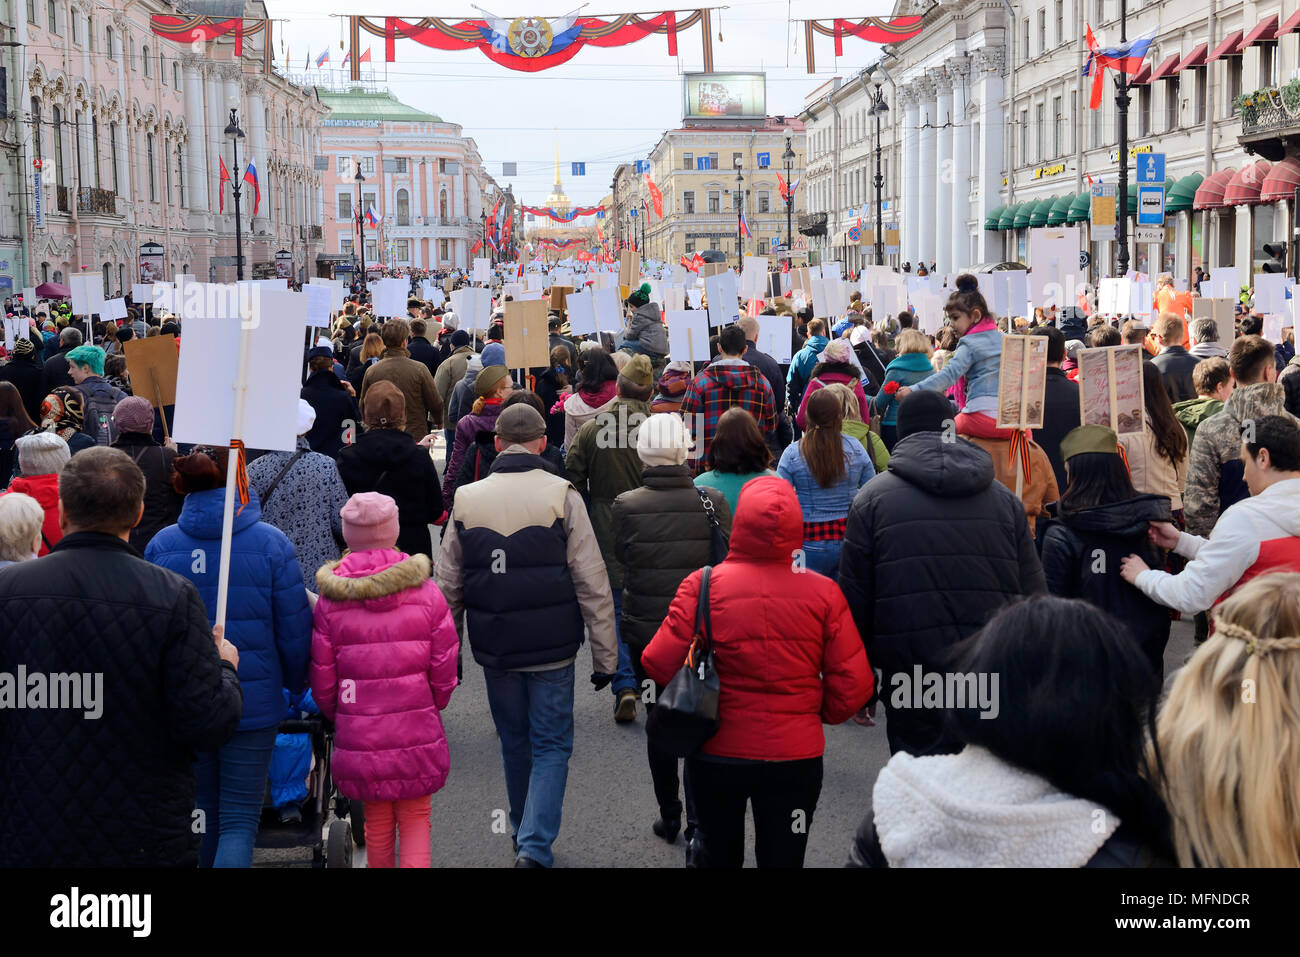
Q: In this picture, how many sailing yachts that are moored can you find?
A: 0